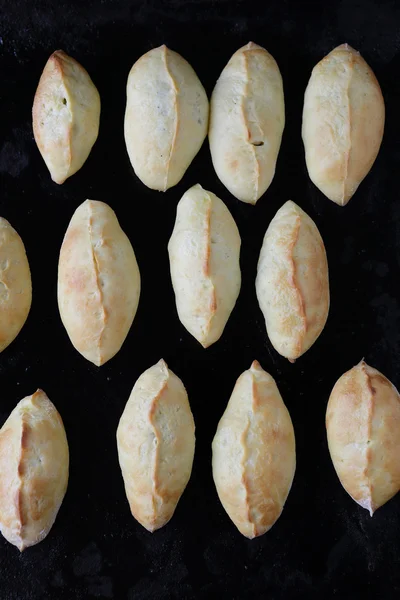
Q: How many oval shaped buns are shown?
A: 12